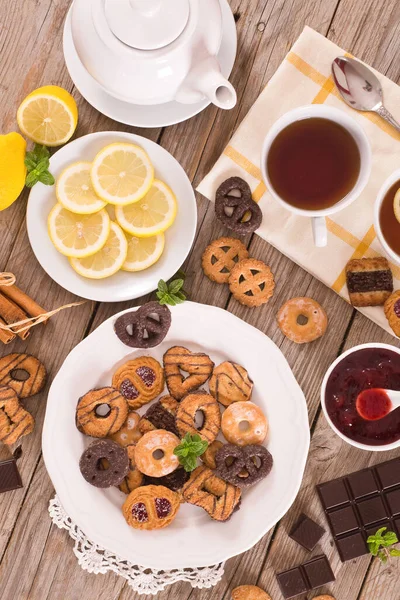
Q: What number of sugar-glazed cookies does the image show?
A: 4